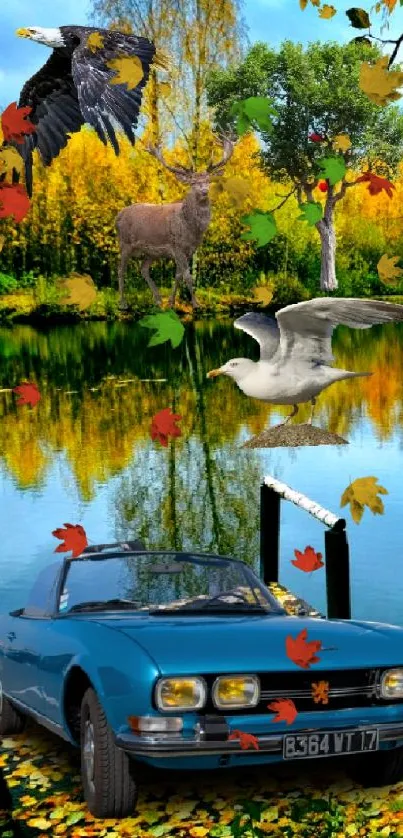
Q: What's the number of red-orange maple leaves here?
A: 10